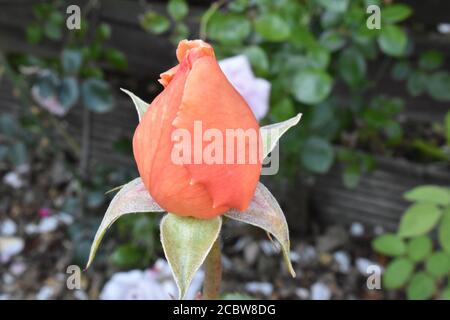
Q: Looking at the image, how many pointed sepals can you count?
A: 5